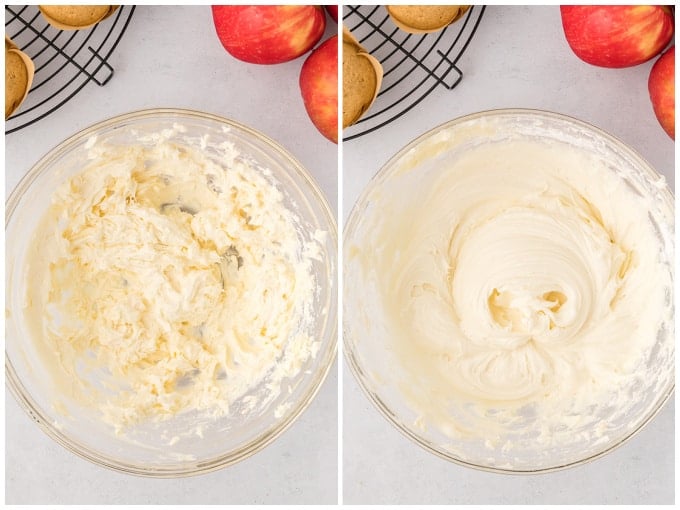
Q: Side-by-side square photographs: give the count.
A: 2